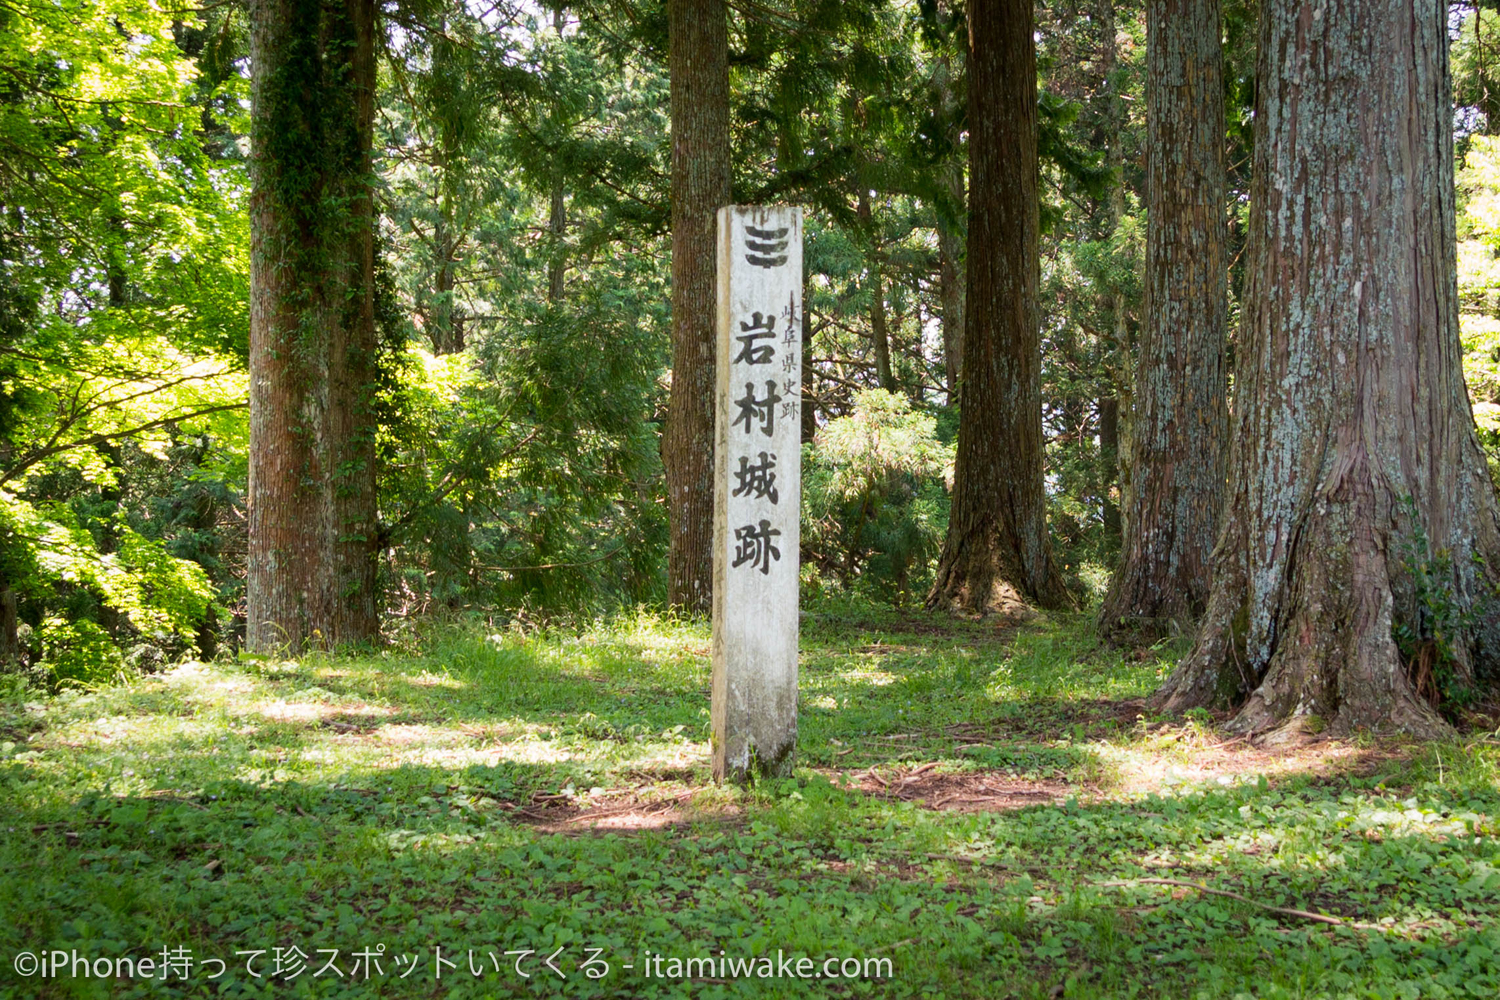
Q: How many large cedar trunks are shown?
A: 5